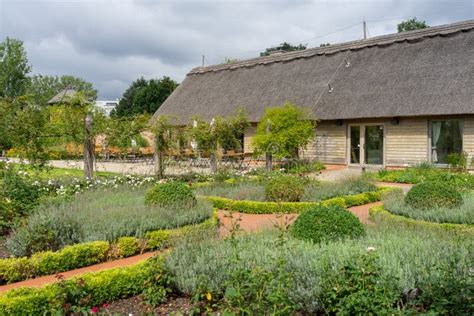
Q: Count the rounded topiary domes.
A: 4